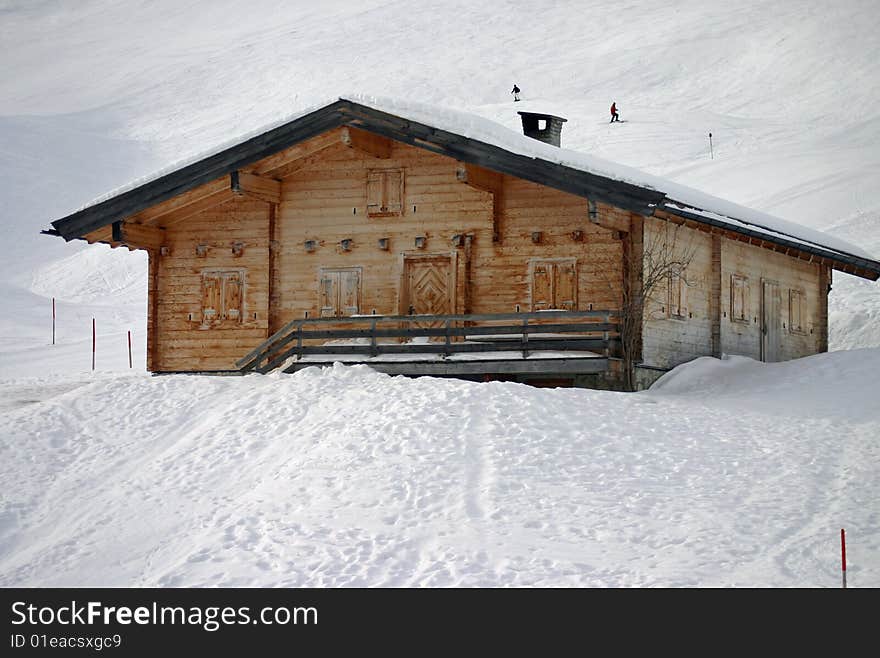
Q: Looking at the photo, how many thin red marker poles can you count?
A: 4